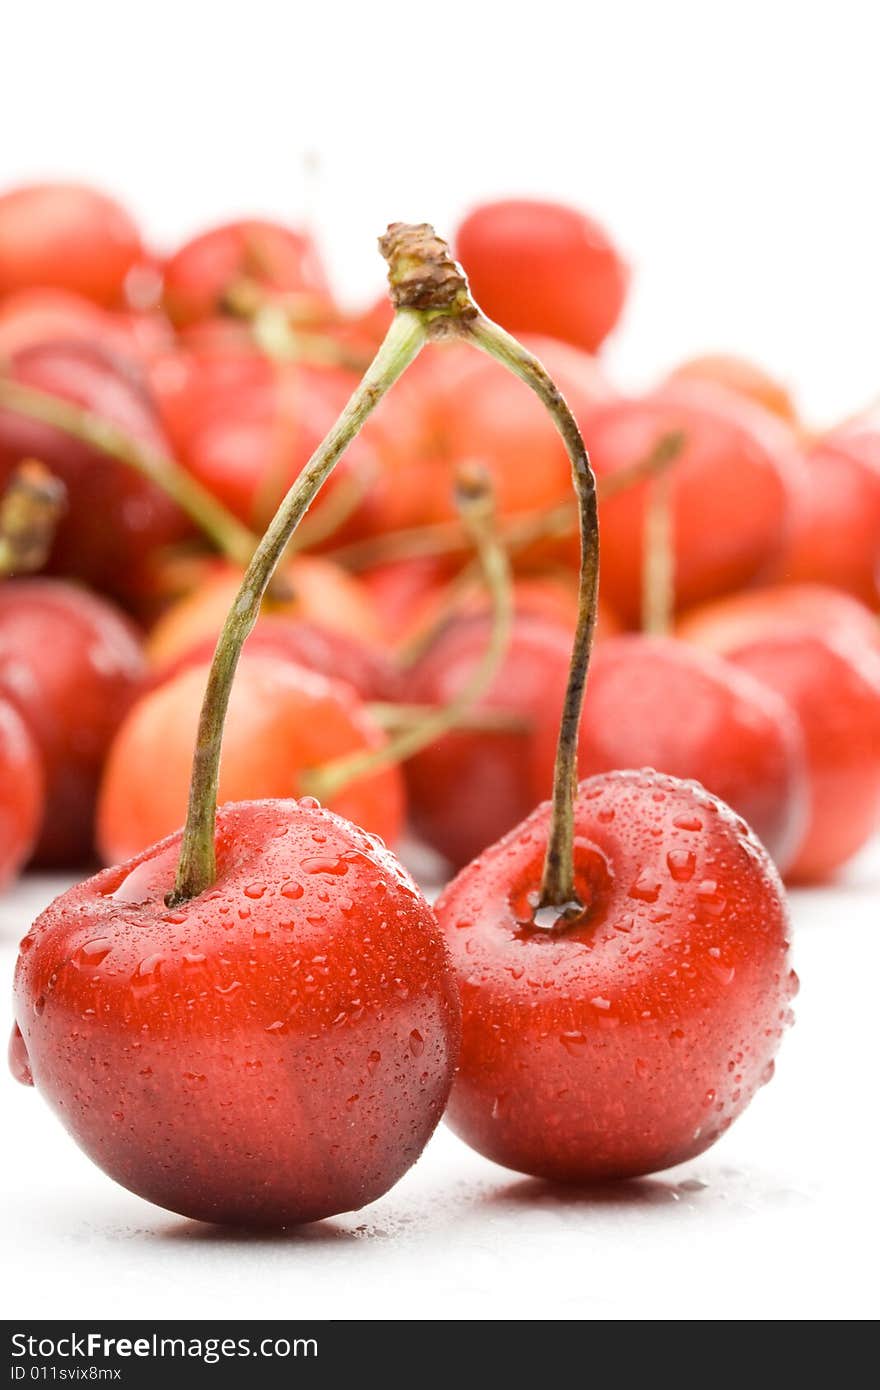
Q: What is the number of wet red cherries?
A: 2